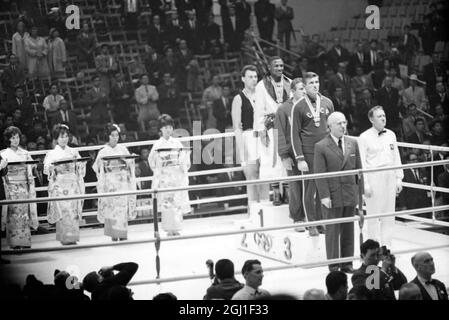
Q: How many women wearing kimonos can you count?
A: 4